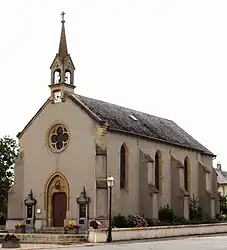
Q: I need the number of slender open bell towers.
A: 1